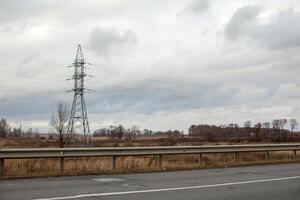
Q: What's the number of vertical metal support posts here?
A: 8